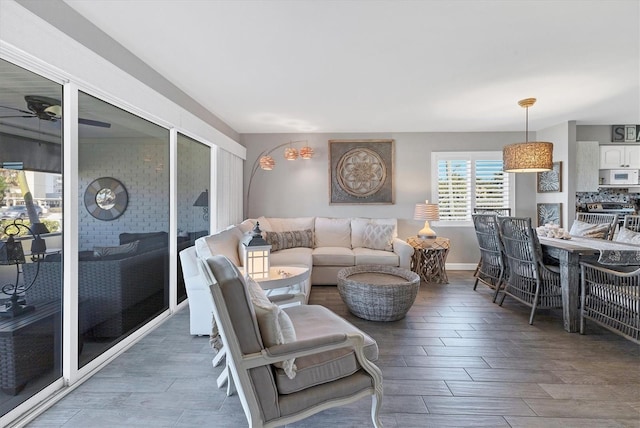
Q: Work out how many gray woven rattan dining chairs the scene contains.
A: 6